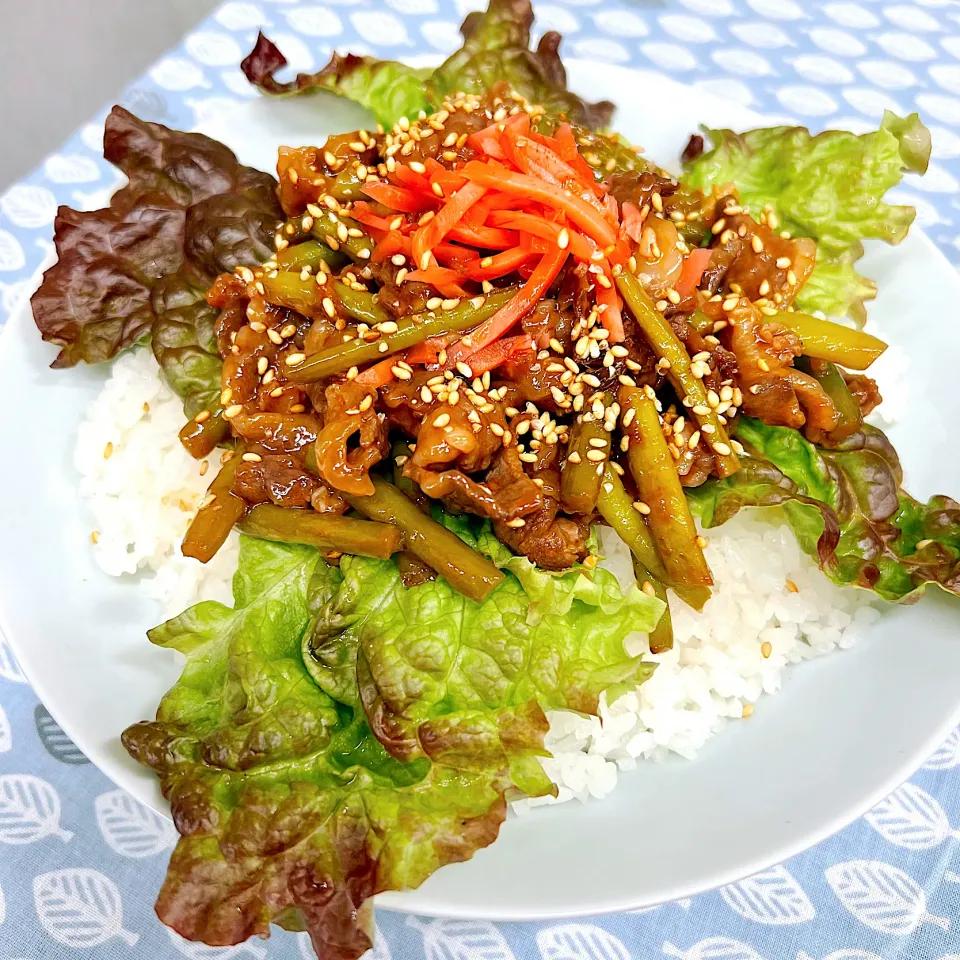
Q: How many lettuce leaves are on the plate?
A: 5